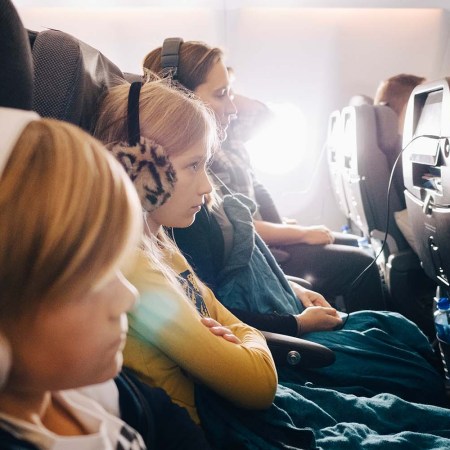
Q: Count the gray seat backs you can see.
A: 3